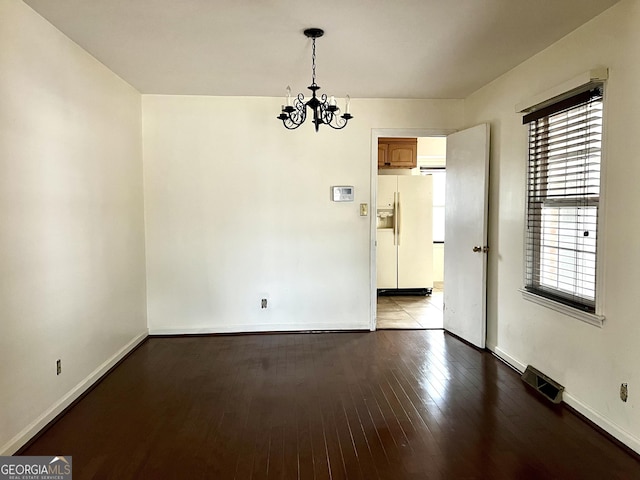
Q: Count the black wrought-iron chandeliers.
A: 1